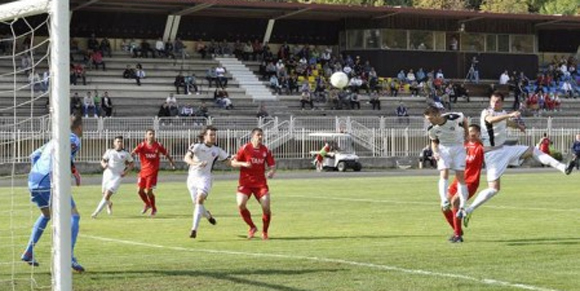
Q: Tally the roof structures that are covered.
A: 1